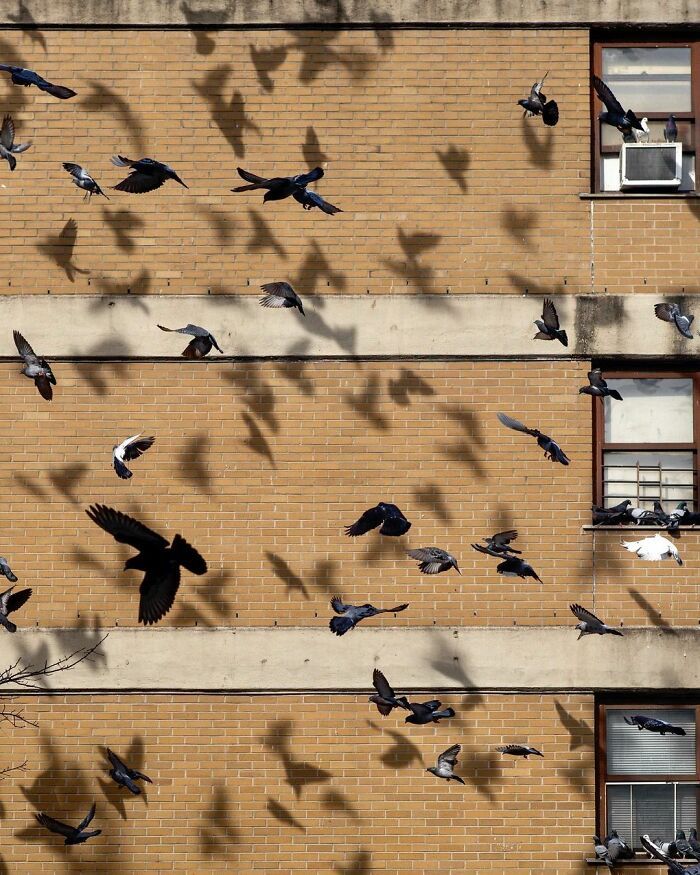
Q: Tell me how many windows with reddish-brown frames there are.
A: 3